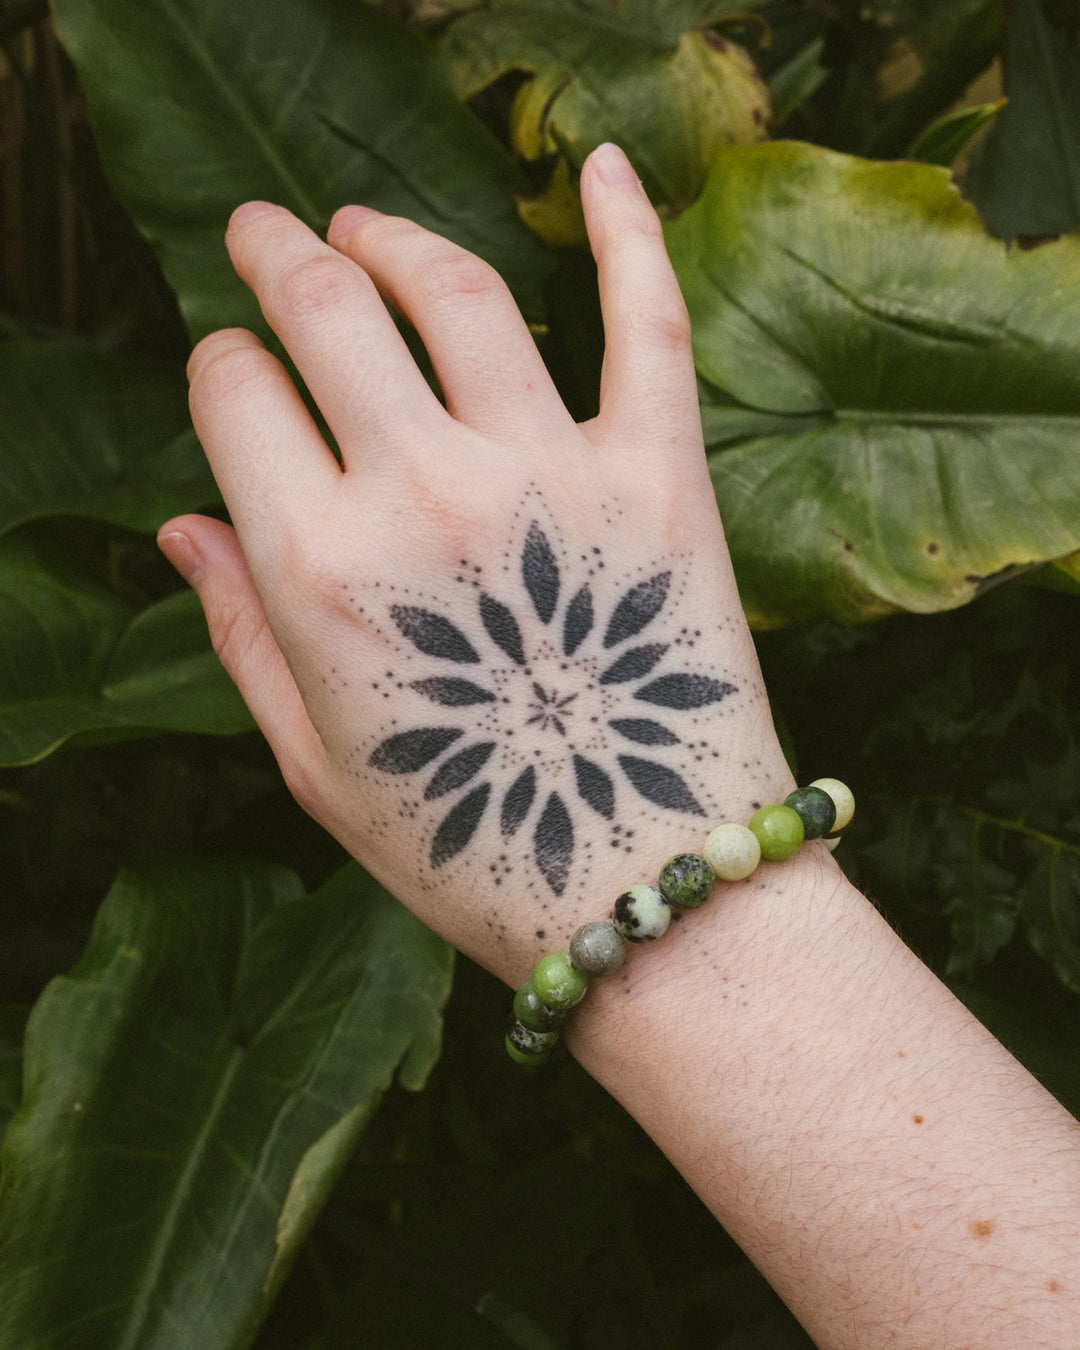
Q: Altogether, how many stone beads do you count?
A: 12